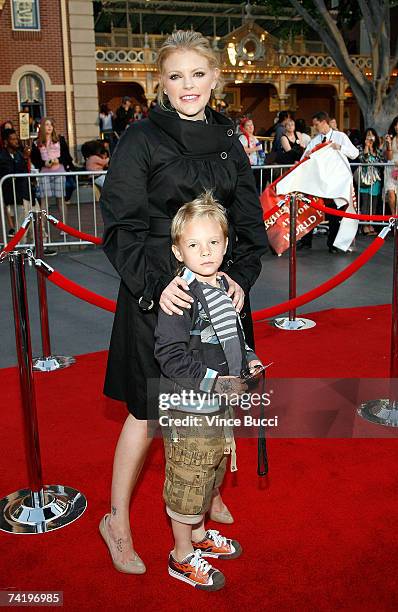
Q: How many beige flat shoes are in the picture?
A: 2